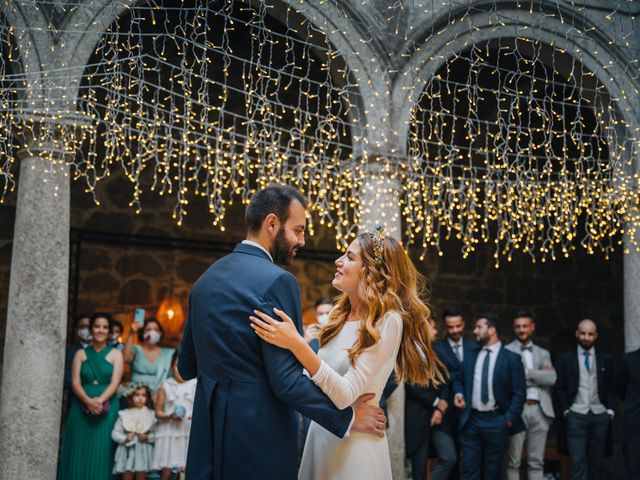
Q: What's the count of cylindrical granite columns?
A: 3